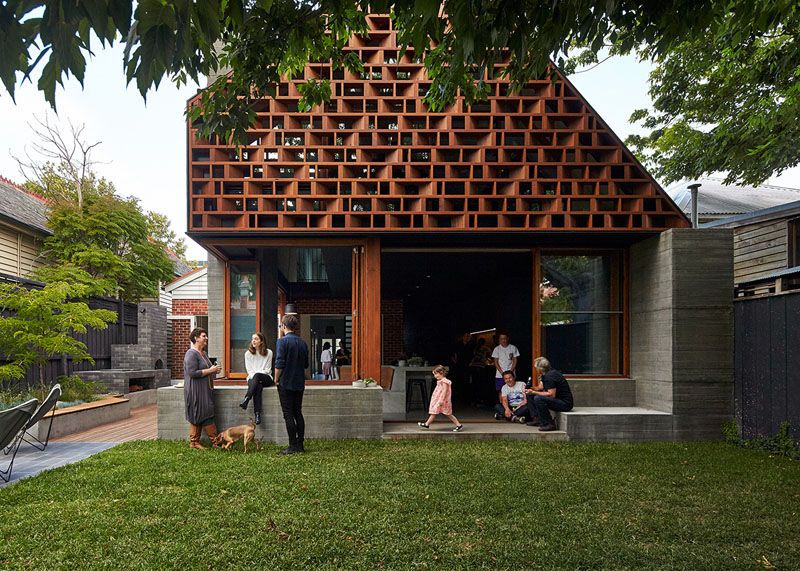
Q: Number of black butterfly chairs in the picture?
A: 2